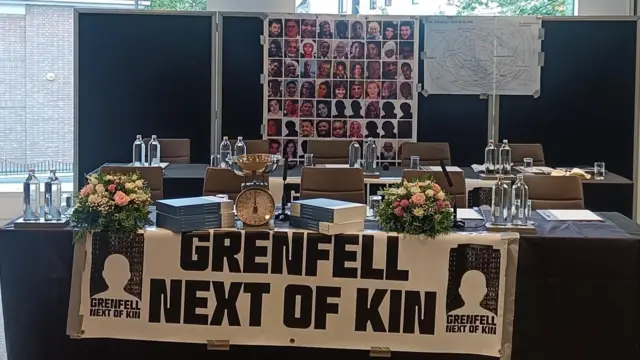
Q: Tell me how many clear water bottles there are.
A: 12